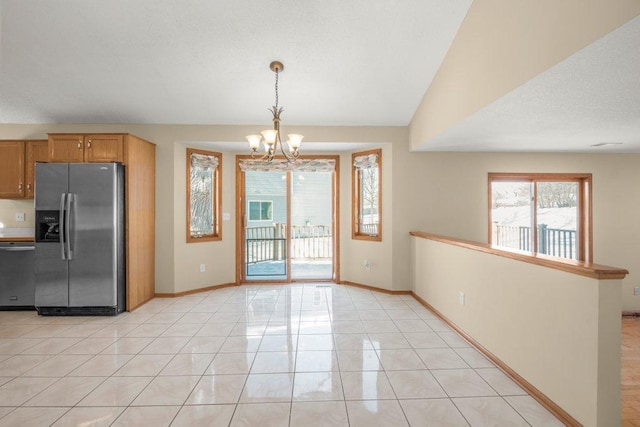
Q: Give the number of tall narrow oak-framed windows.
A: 2